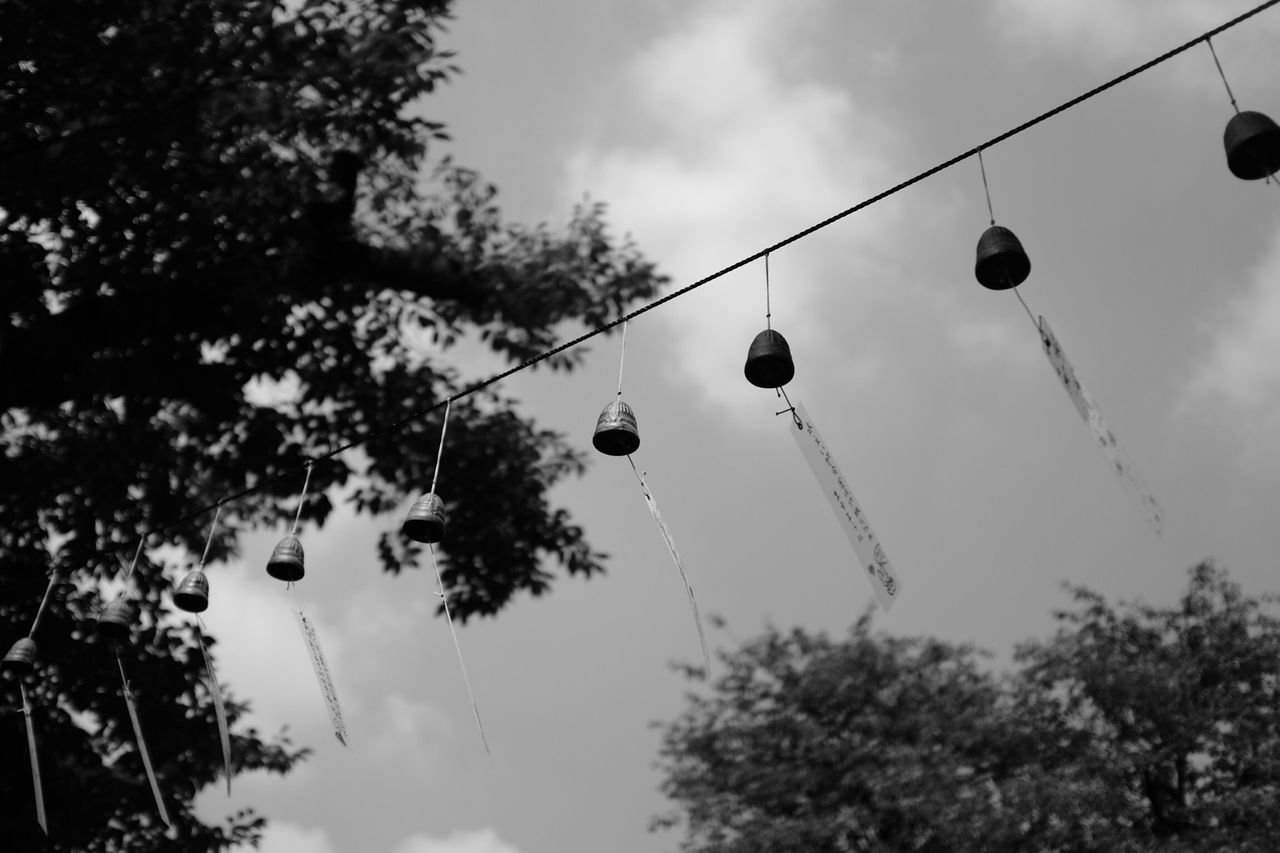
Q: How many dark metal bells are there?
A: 9